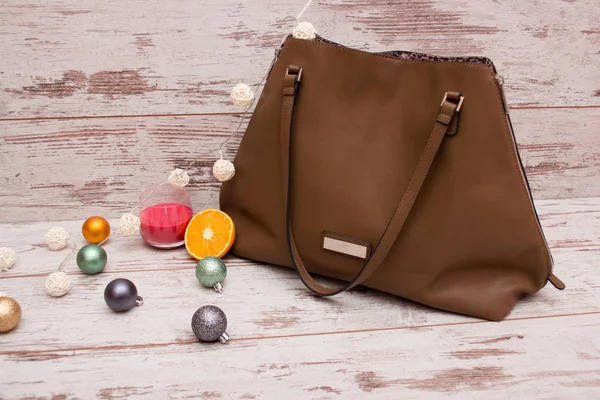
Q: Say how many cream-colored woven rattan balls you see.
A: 8